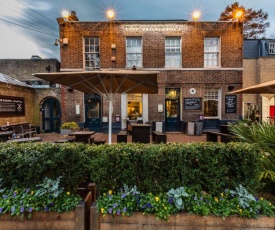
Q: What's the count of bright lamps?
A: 4